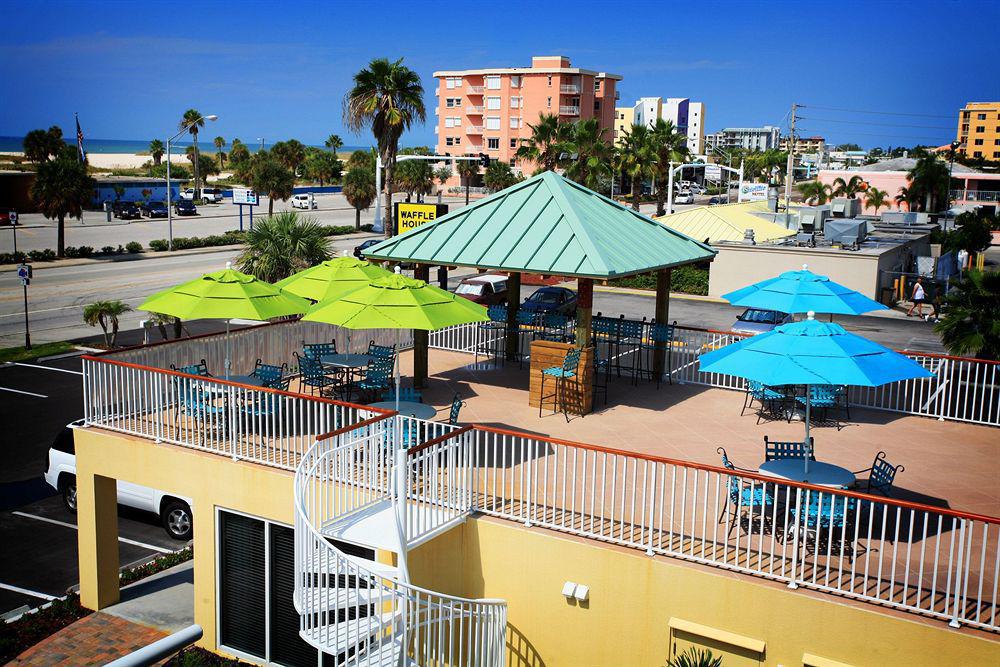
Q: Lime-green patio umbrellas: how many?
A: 3